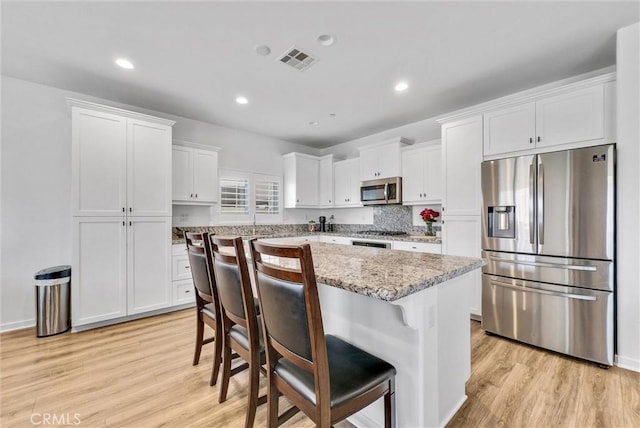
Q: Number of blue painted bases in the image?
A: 0